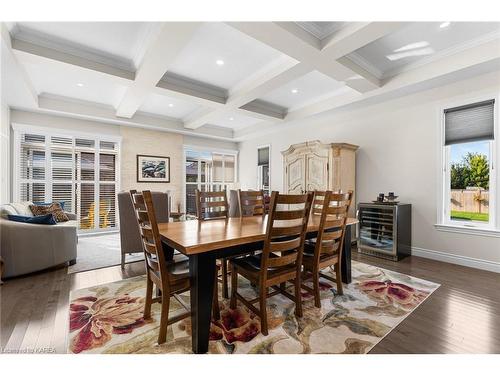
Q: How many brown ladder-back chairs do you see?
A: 6